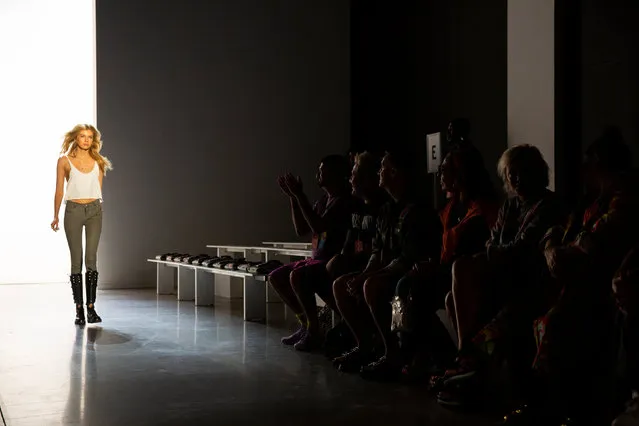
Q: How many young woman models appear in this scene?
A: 1